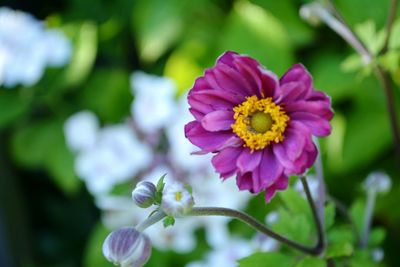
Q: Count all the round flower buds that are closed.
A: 2